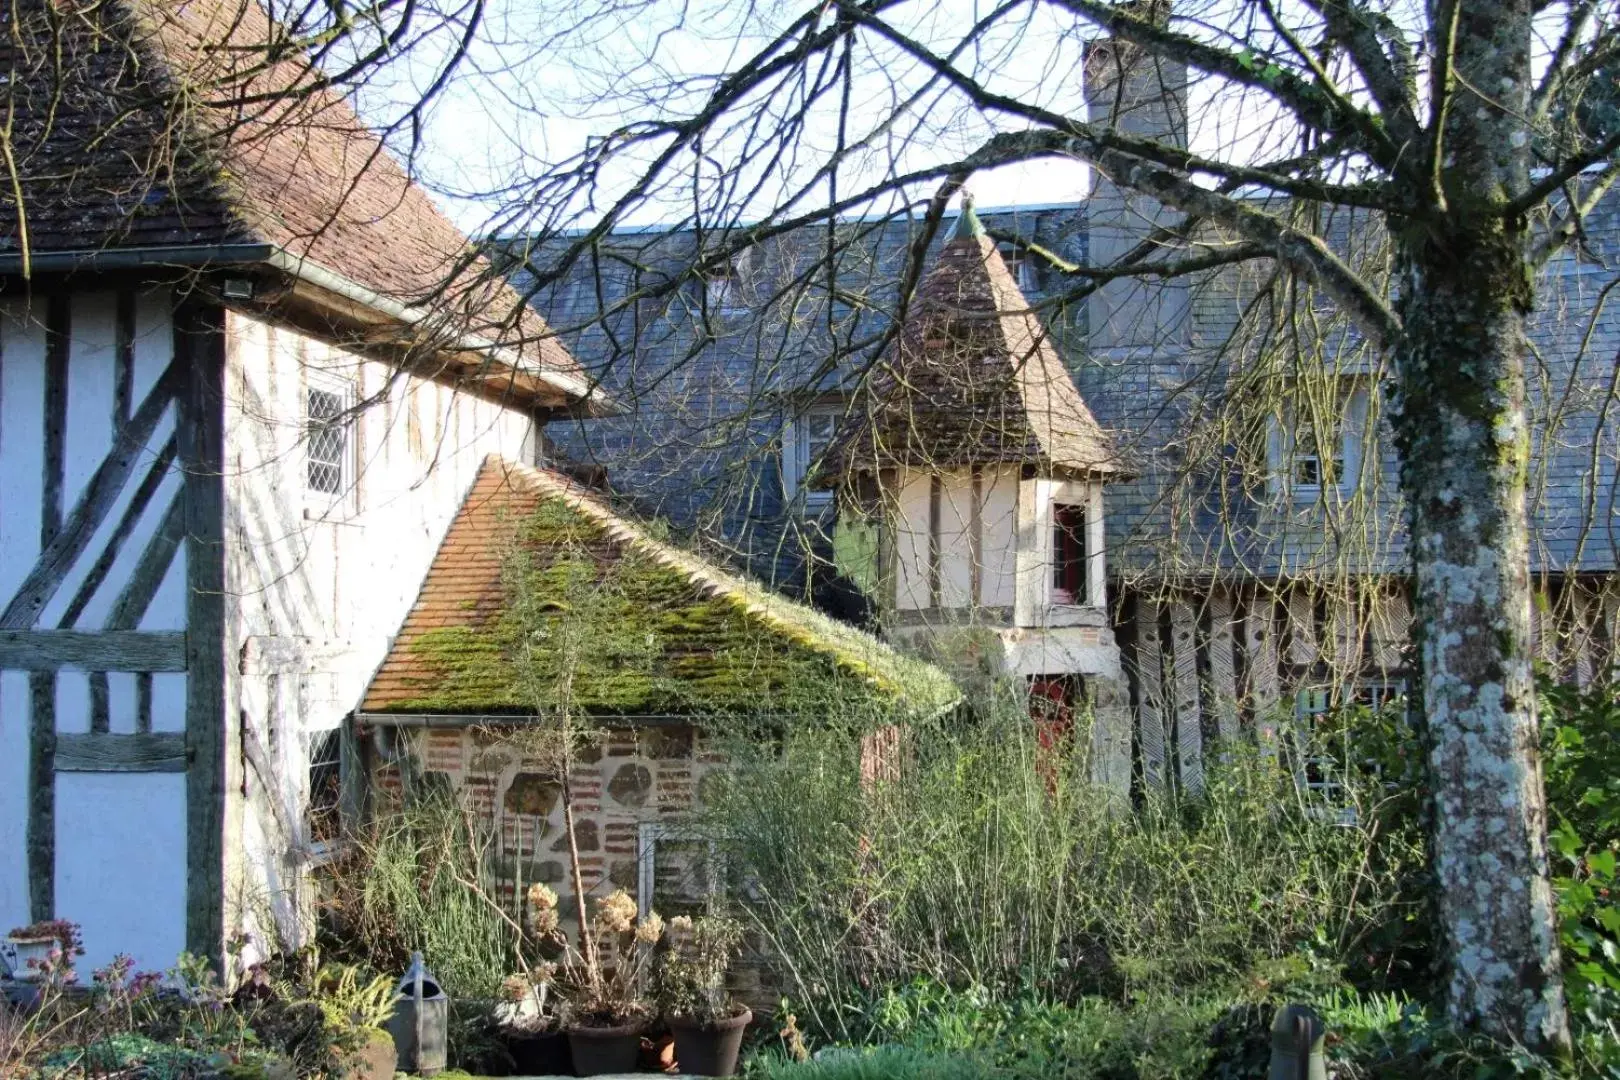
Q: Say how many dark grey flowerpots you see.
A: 3